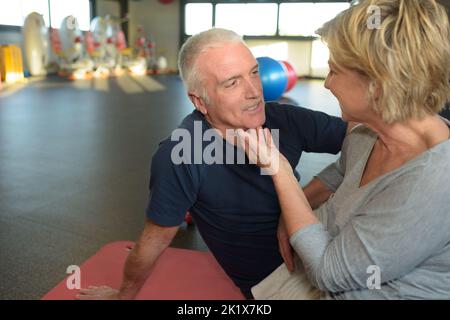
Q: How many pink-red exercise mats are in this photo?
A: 1